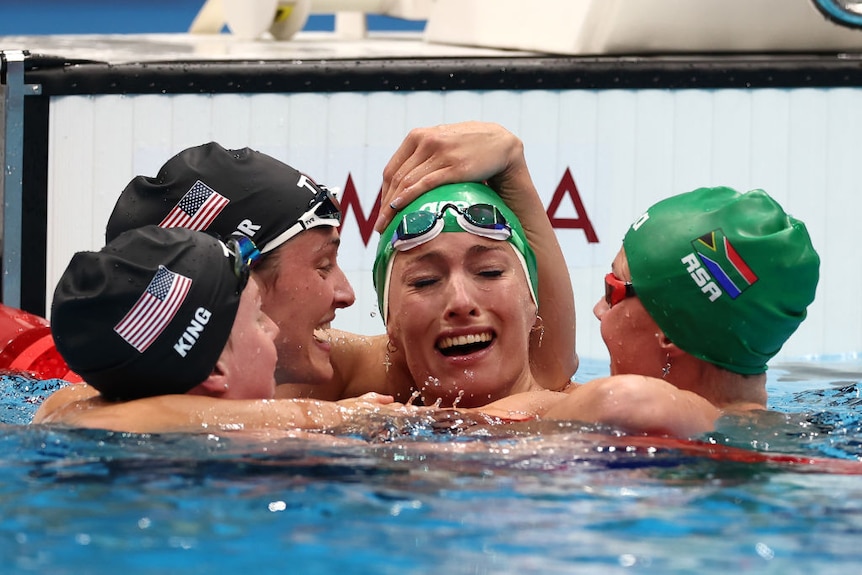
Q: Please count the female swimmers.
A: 4